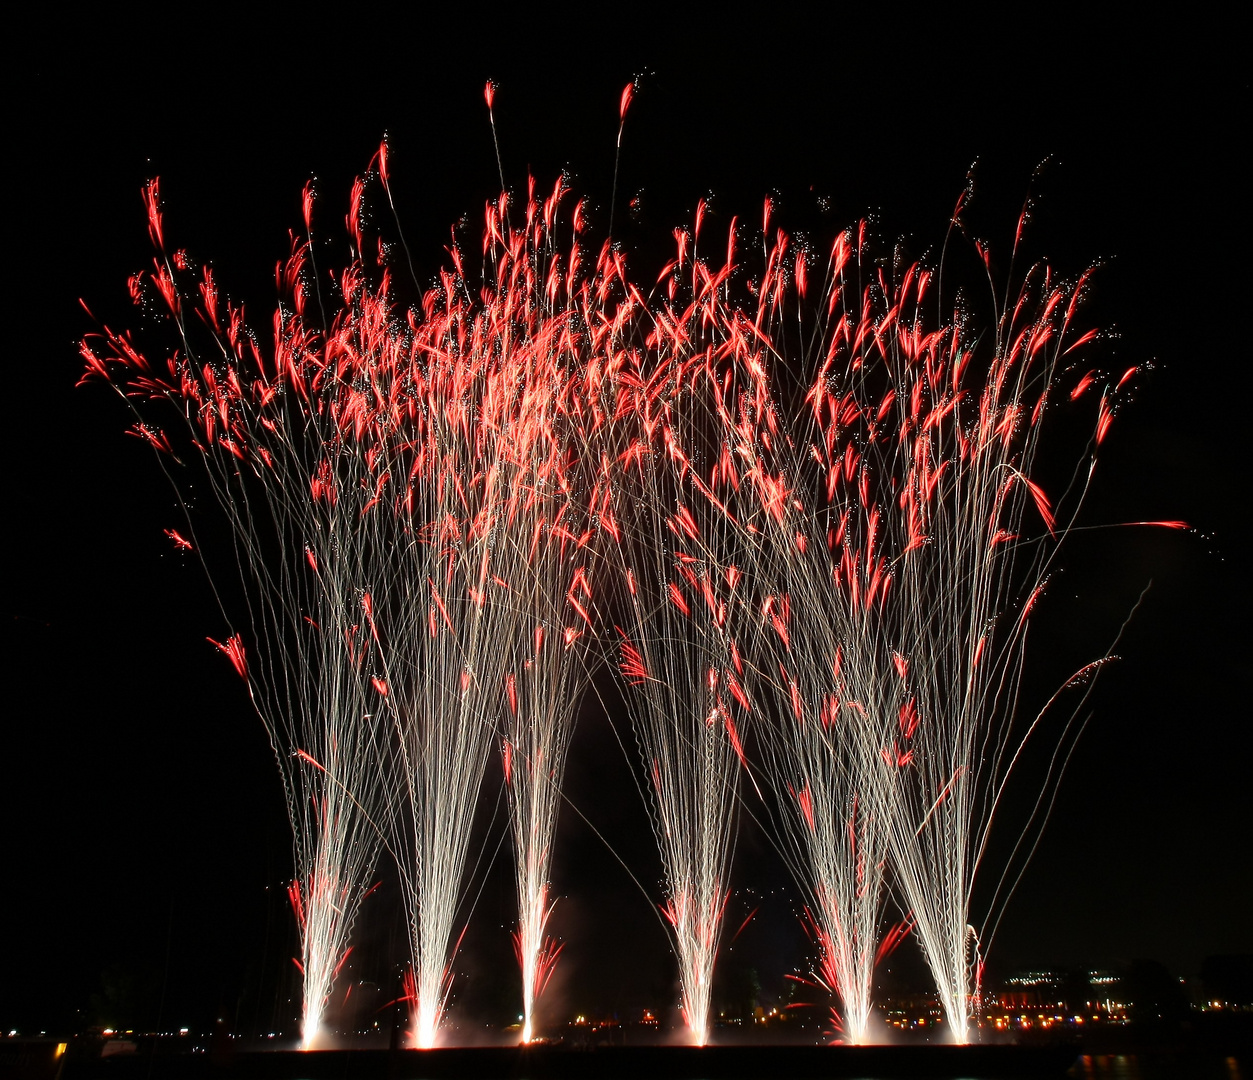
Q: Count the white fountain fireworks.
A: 6